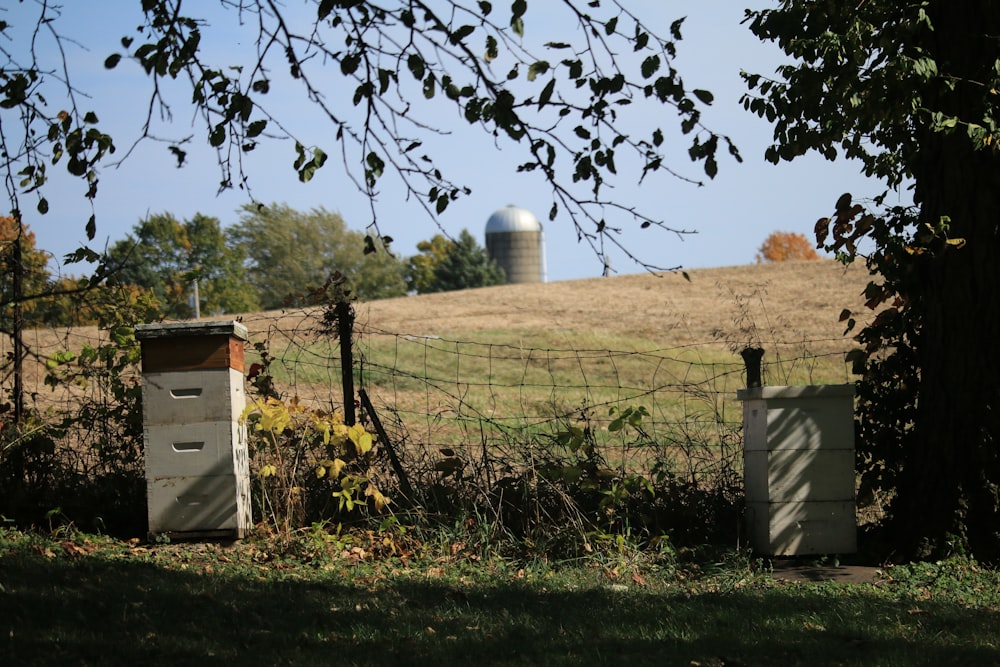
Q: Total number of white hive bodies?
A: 6